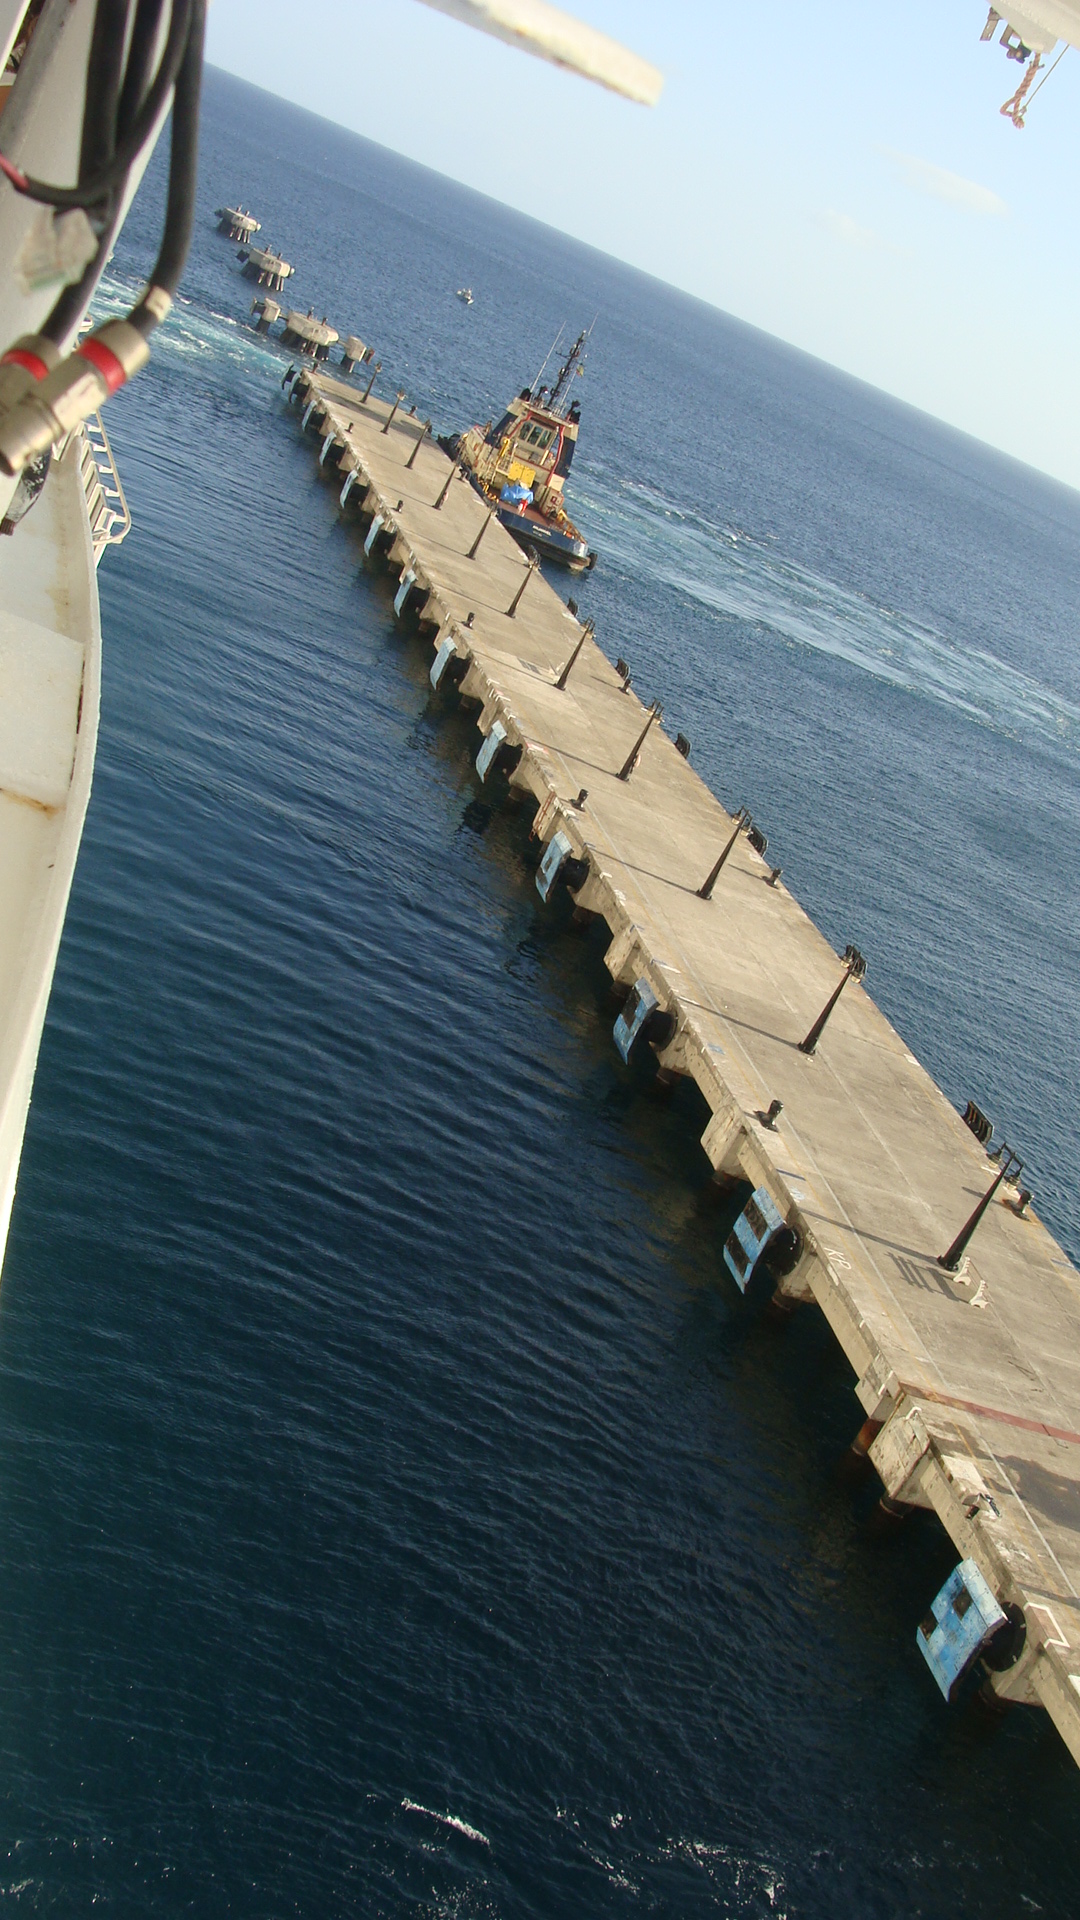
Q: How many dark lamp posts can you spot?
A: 11